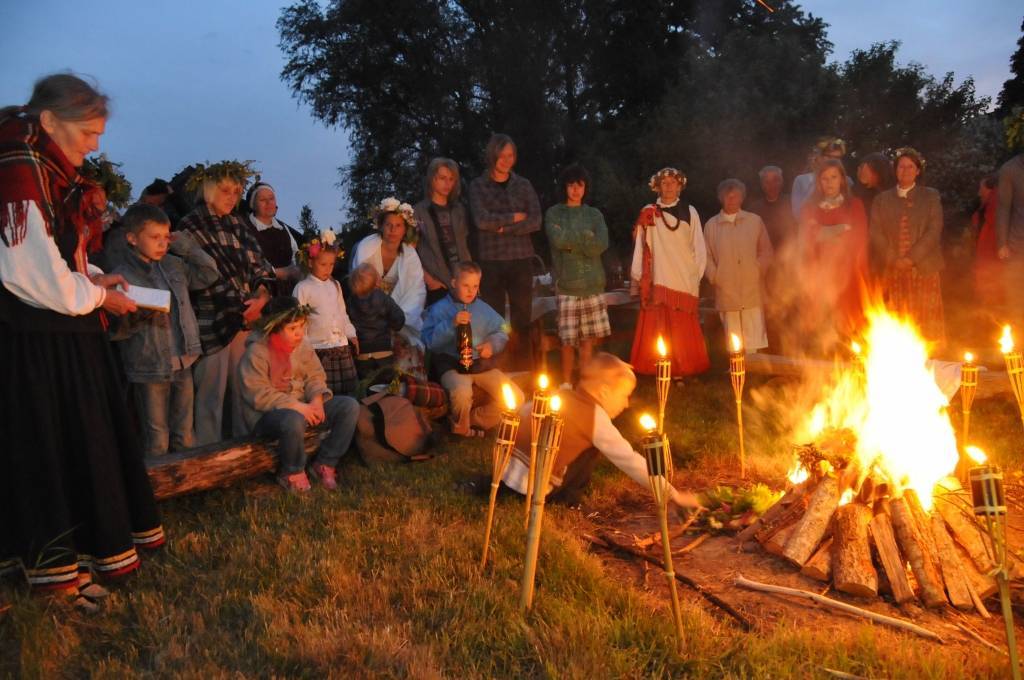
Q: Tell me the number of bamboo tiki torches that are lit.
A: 10